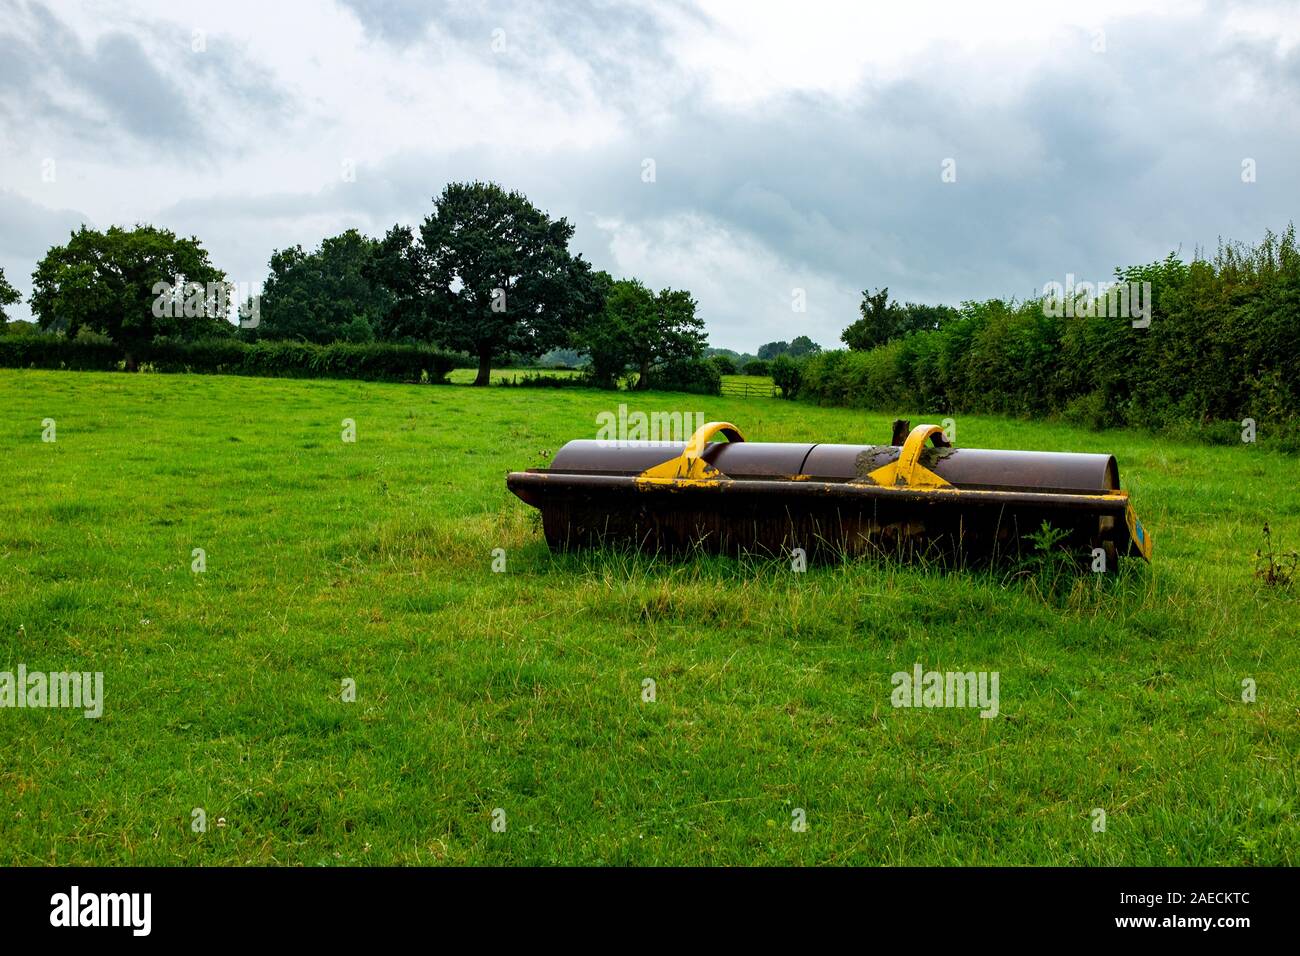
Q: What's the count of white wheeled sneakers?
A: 0